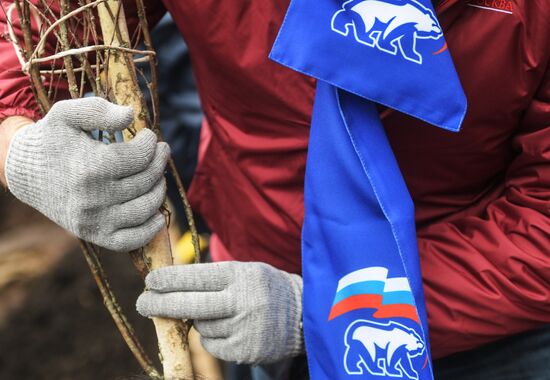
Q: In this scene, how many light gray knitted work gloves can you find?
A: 2